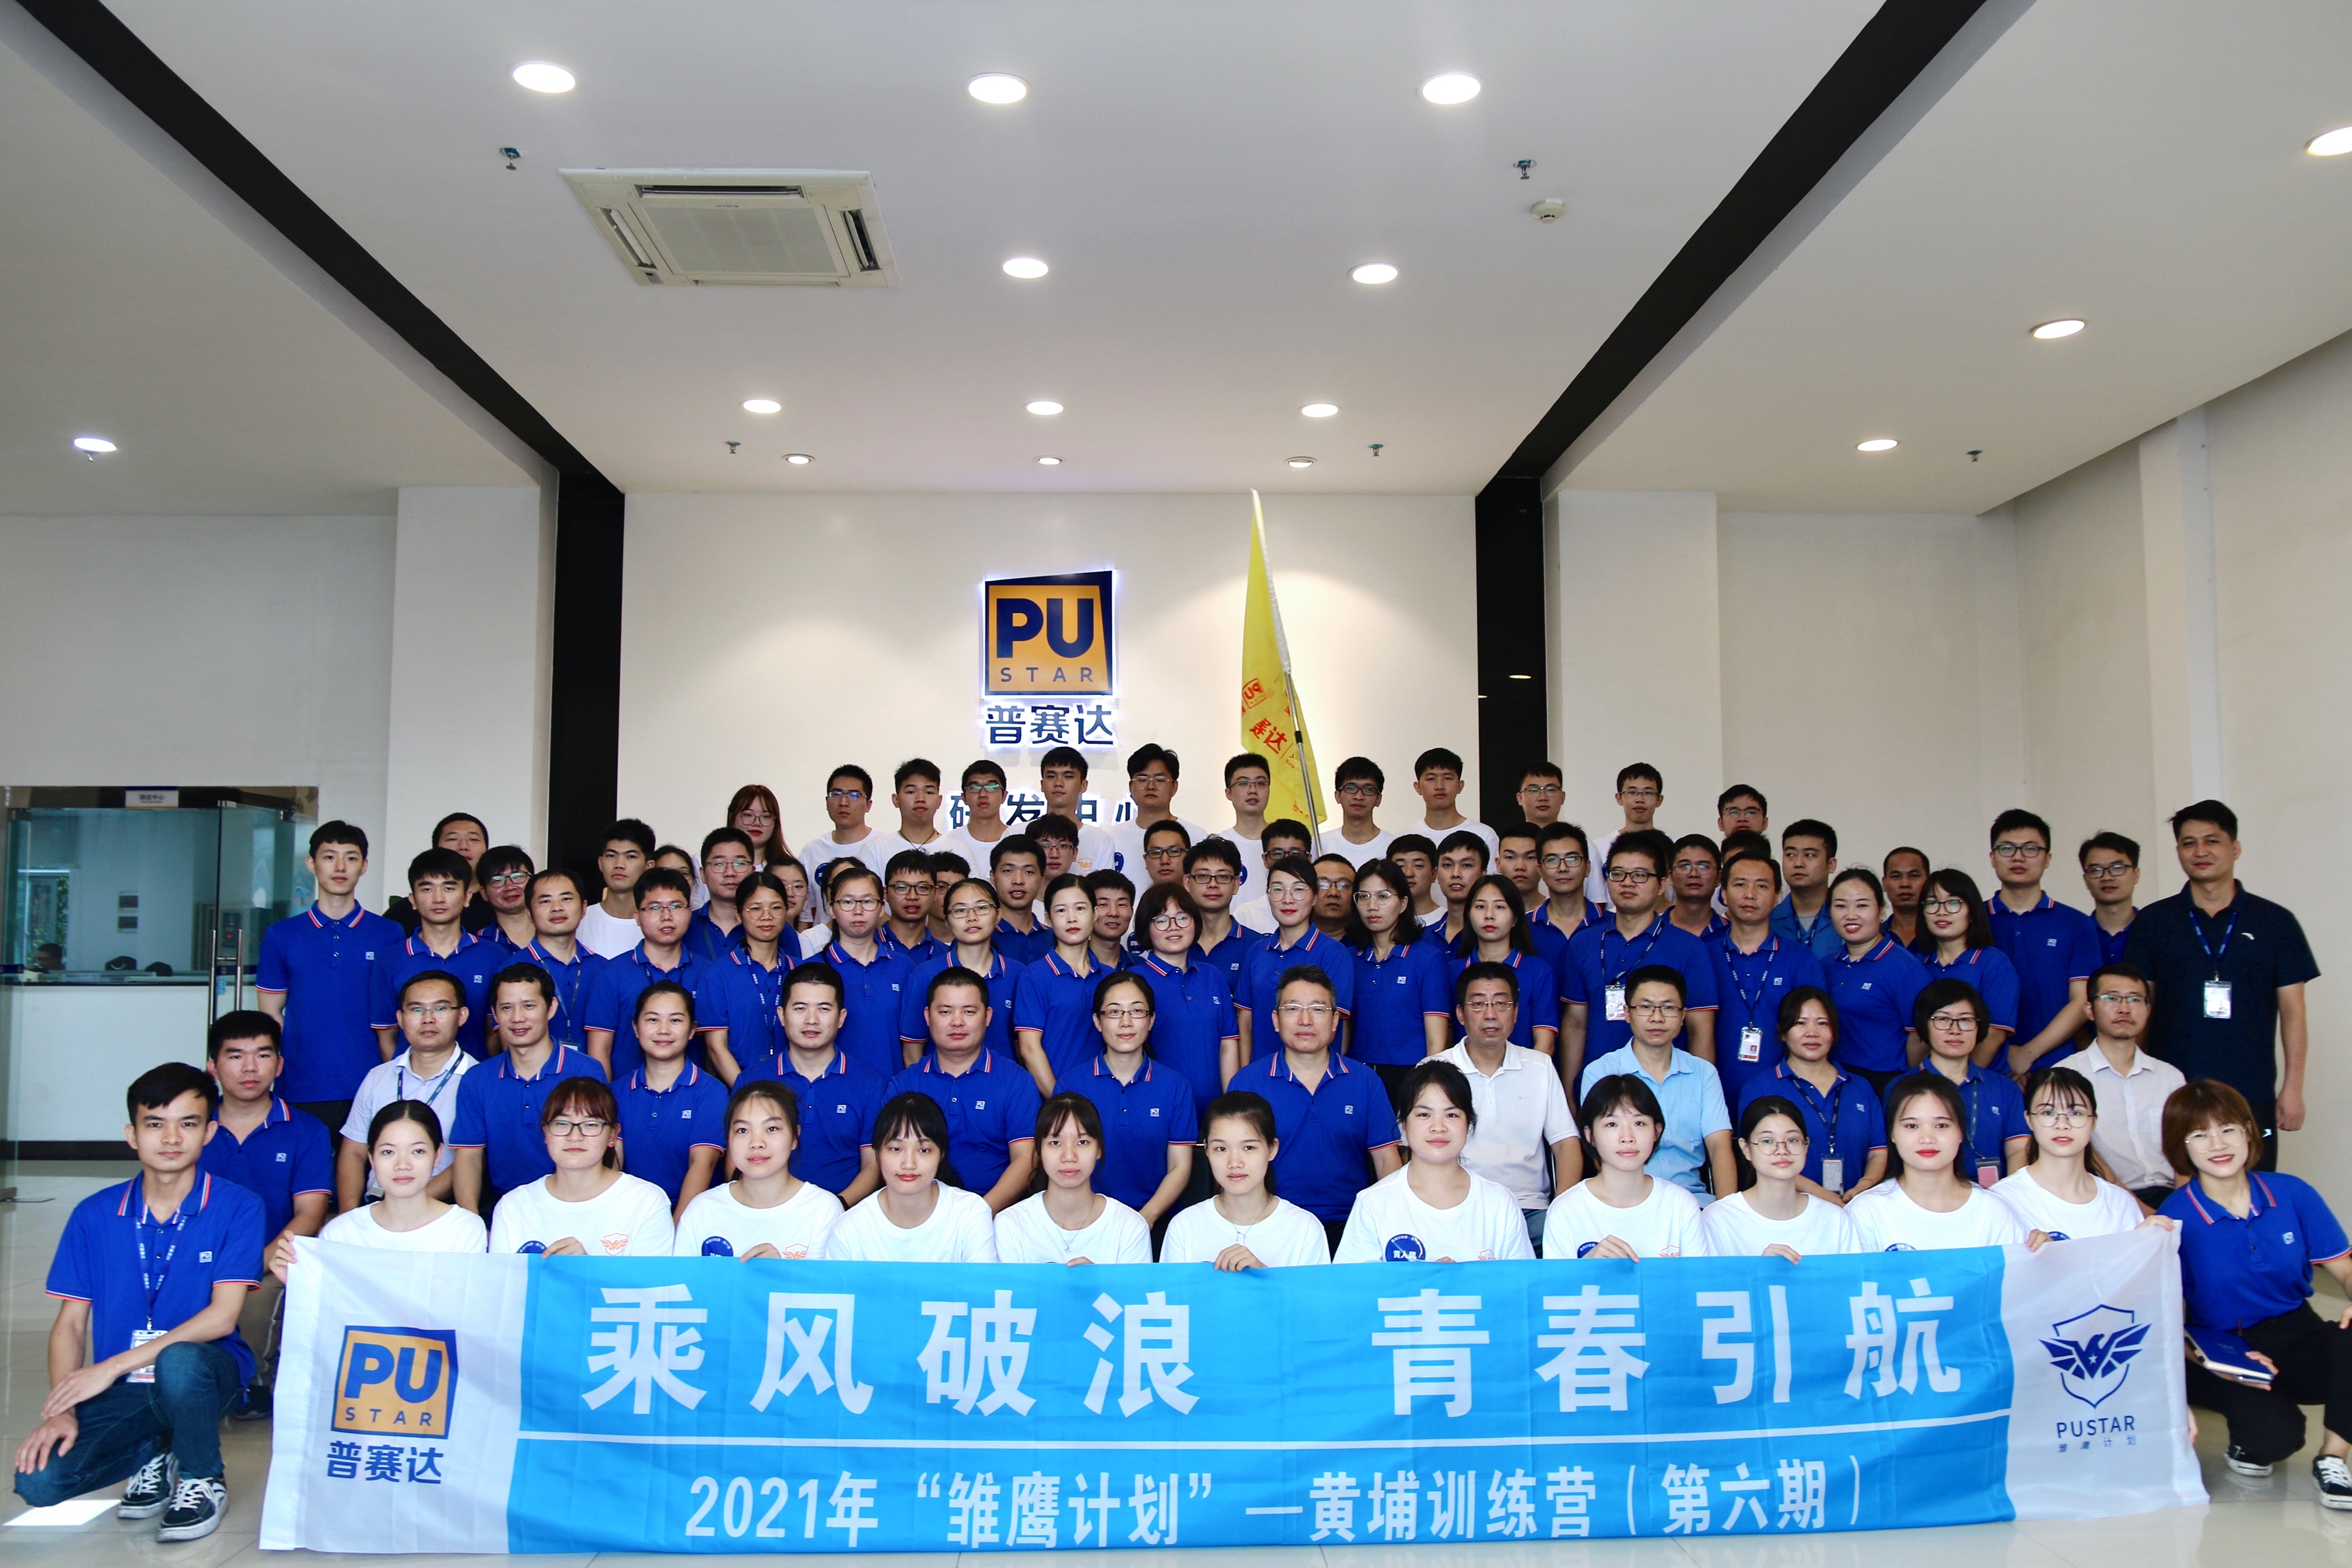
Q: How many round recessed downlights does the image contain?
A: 15